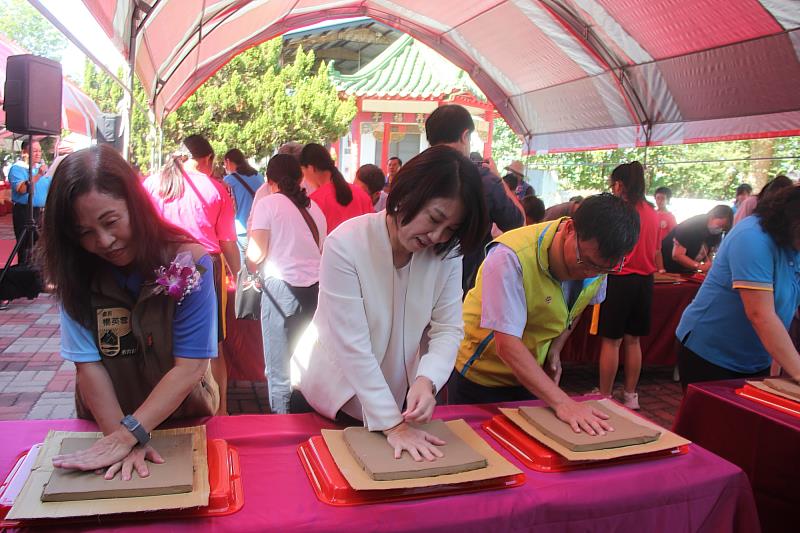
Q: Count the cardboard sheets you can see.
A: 4